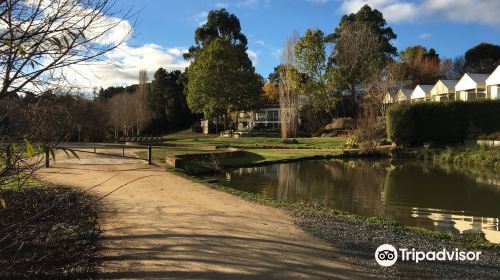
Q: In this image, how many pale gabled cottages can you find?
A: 6